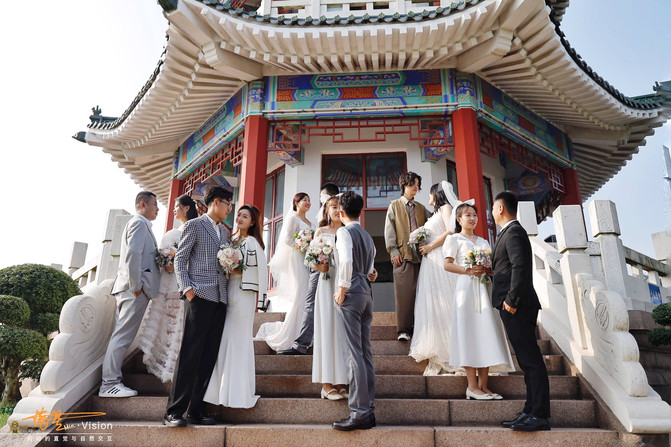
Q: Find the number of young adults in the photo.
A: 12